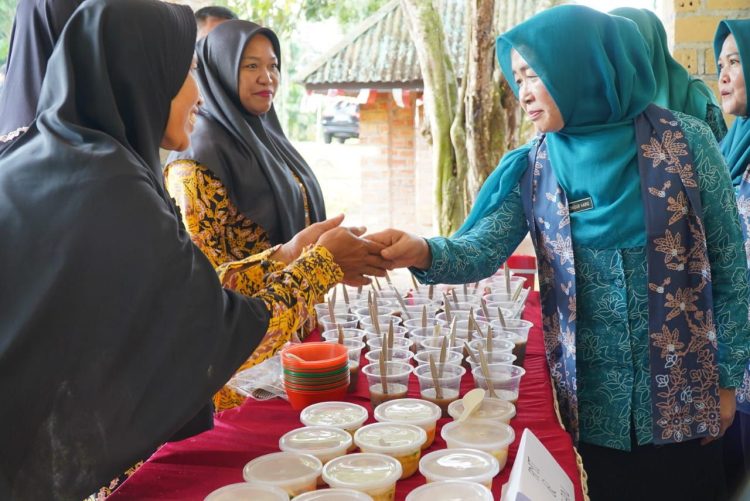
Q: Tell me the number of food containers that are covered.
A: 12